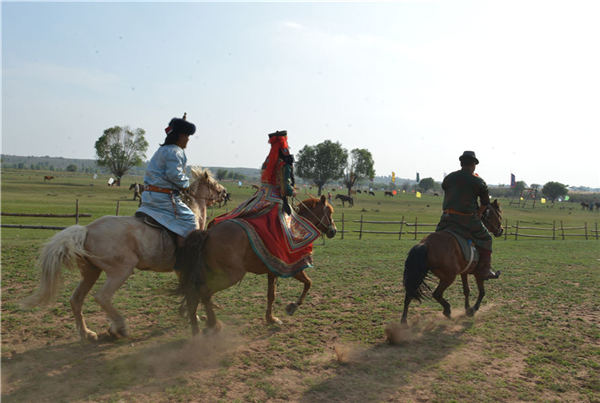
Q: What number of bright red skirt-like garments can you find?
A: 1